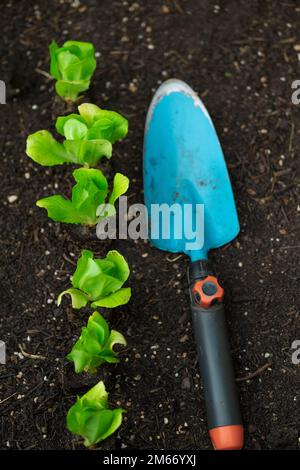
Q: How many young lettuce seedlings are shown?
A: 6